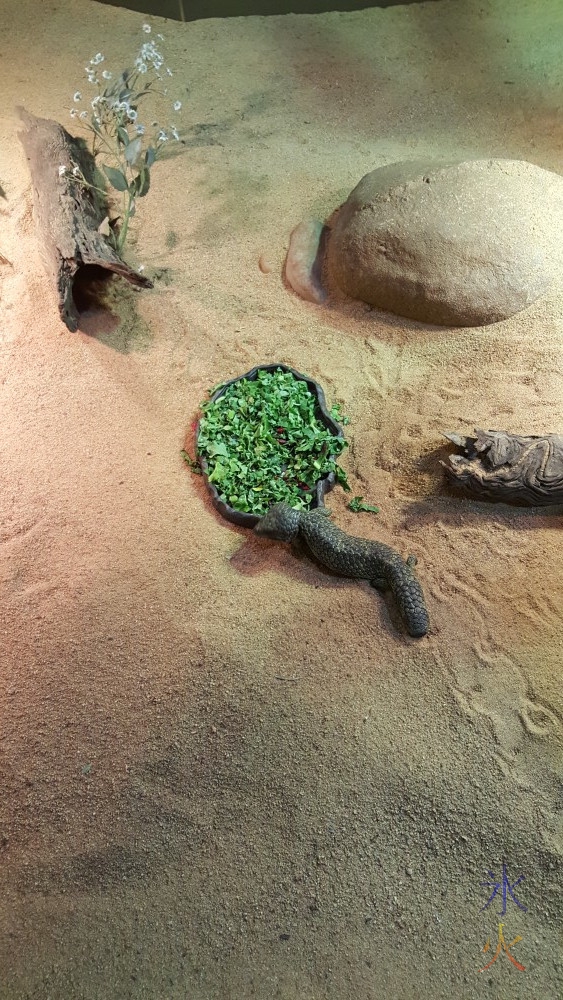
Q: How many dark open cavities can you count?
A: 1